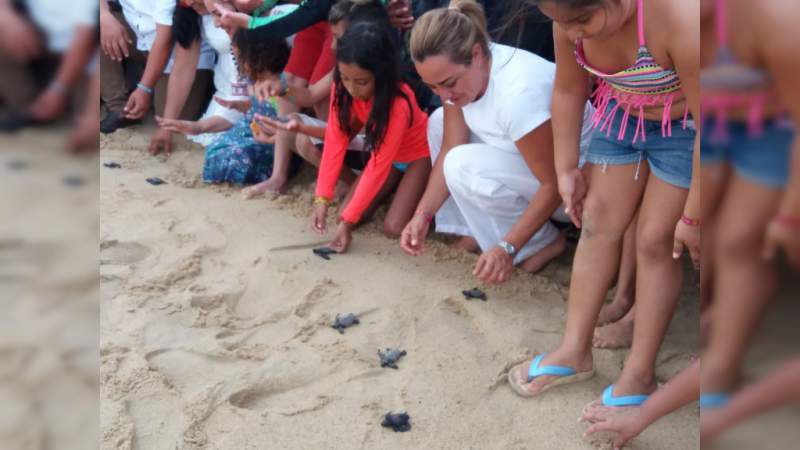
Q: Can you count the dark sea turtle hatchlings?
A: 7